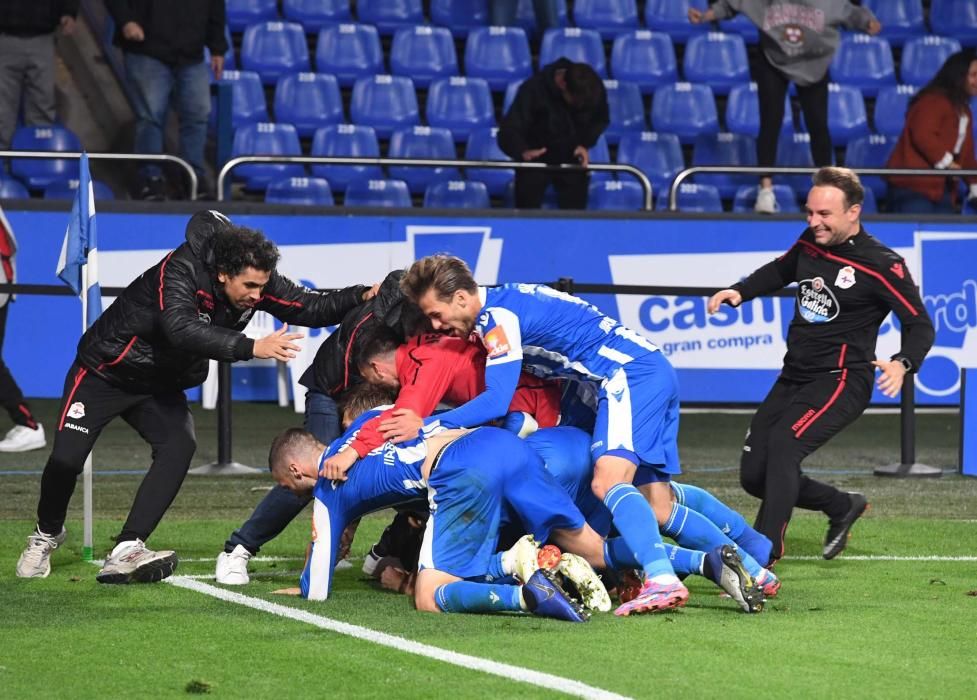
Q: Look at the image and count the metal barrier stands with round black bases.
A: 2